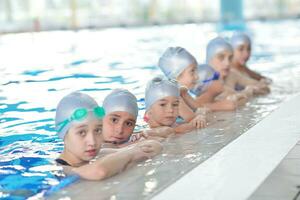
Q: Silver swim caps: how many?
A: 7